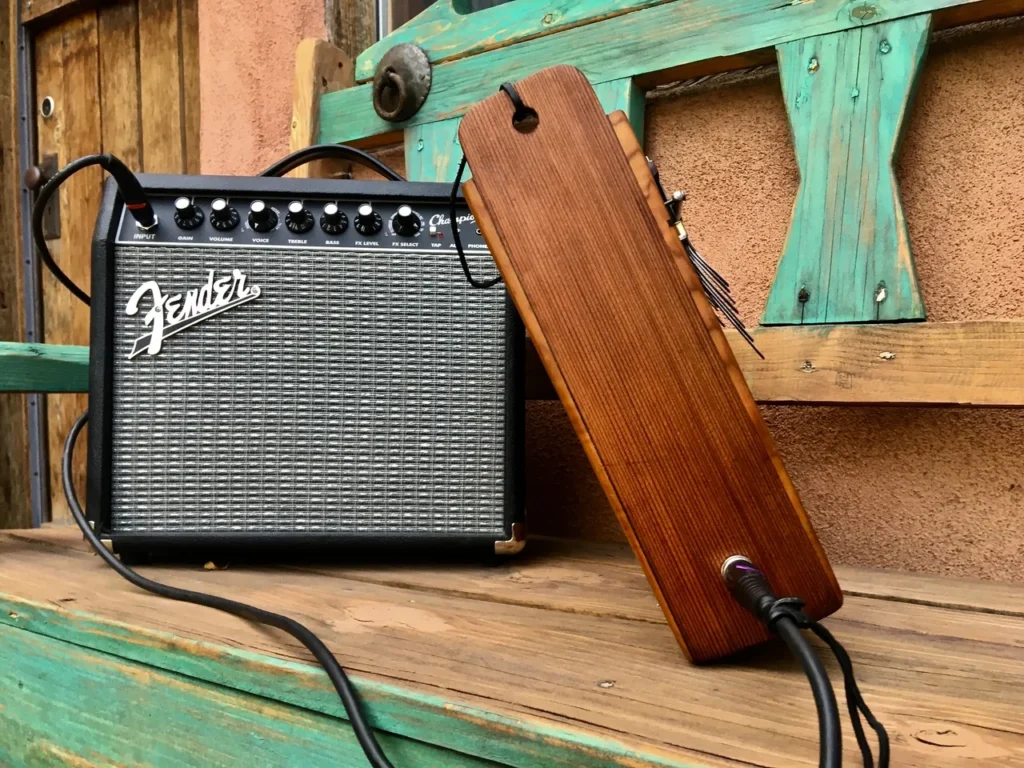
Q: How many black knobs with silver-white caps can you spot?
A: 7